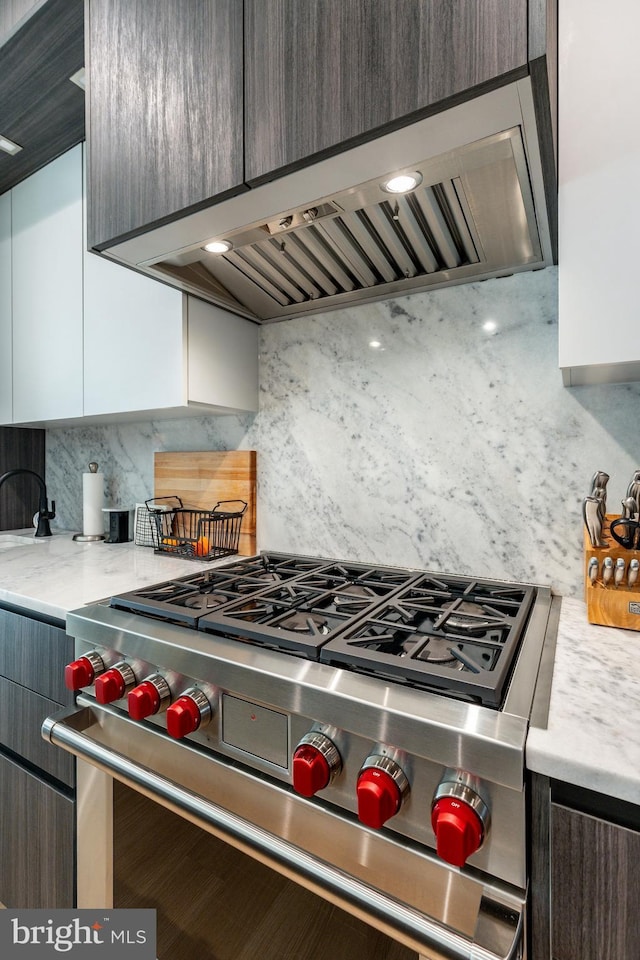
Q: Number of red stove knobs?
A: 7